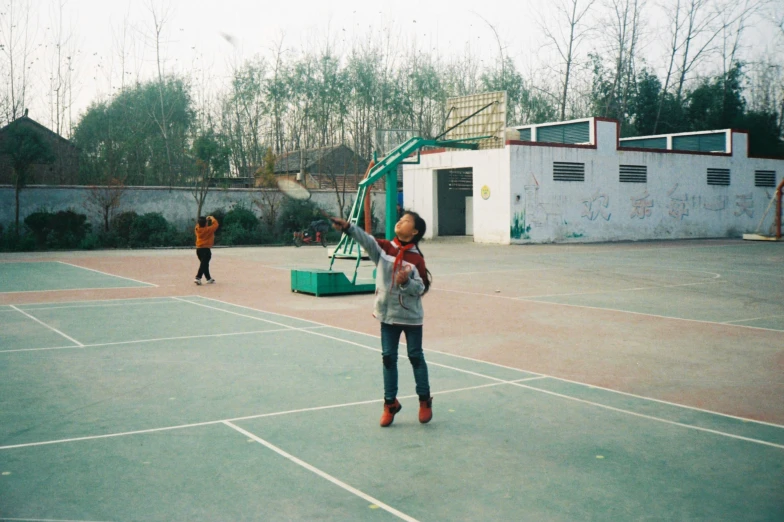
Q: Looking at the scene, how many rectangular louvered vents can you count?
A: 4